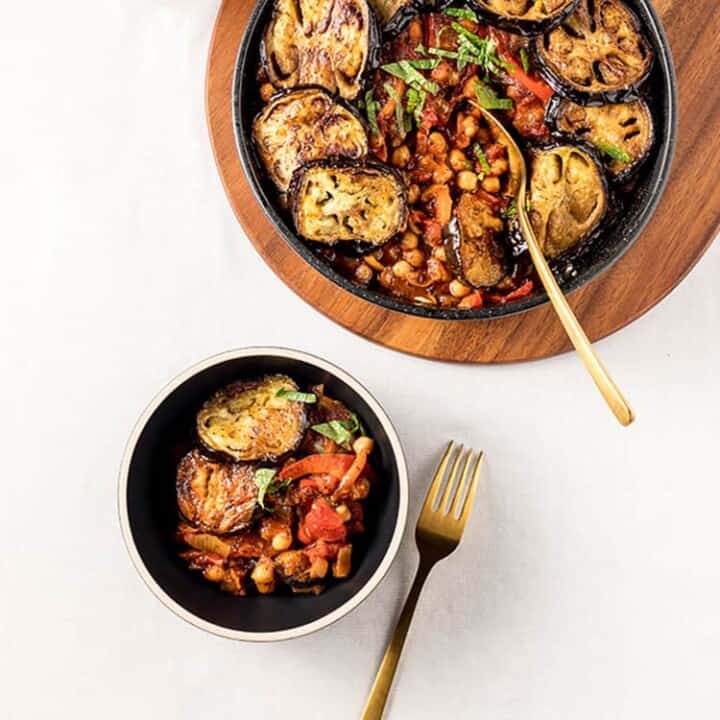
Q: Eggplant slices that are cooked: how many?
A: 11